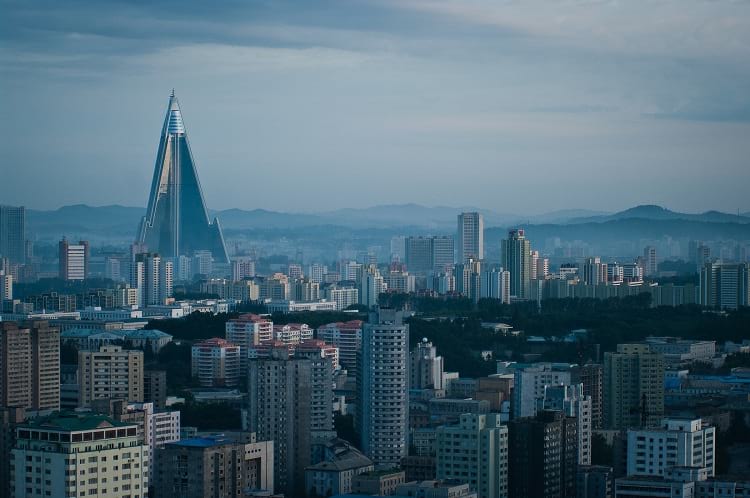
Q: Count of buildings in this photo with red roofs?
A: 6